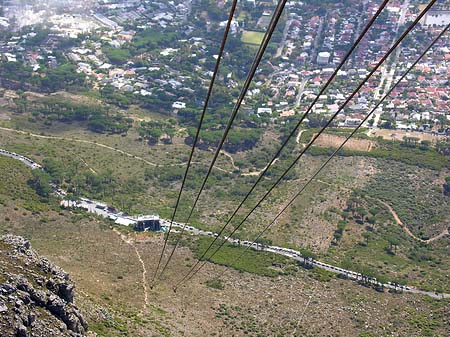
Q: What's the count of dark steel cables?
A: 5